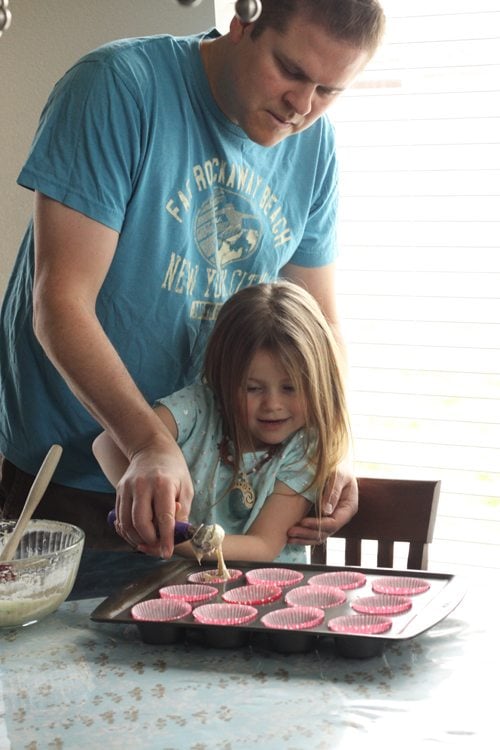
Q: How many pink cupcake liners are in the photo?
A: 12